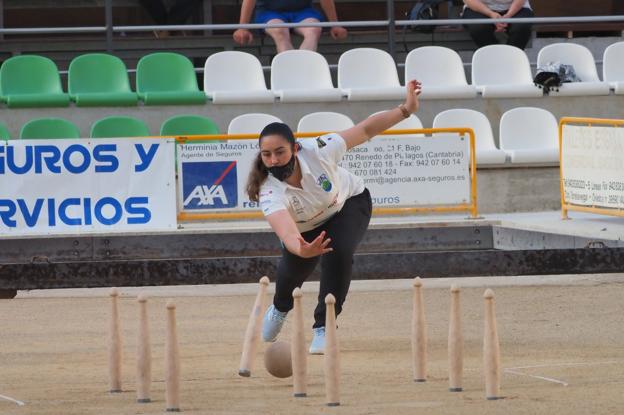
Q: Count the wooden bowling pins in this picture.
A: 9